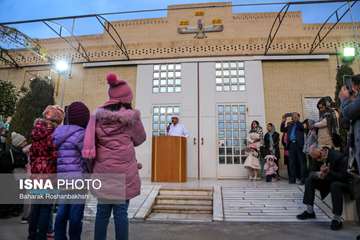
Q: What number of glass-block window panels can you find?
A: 4